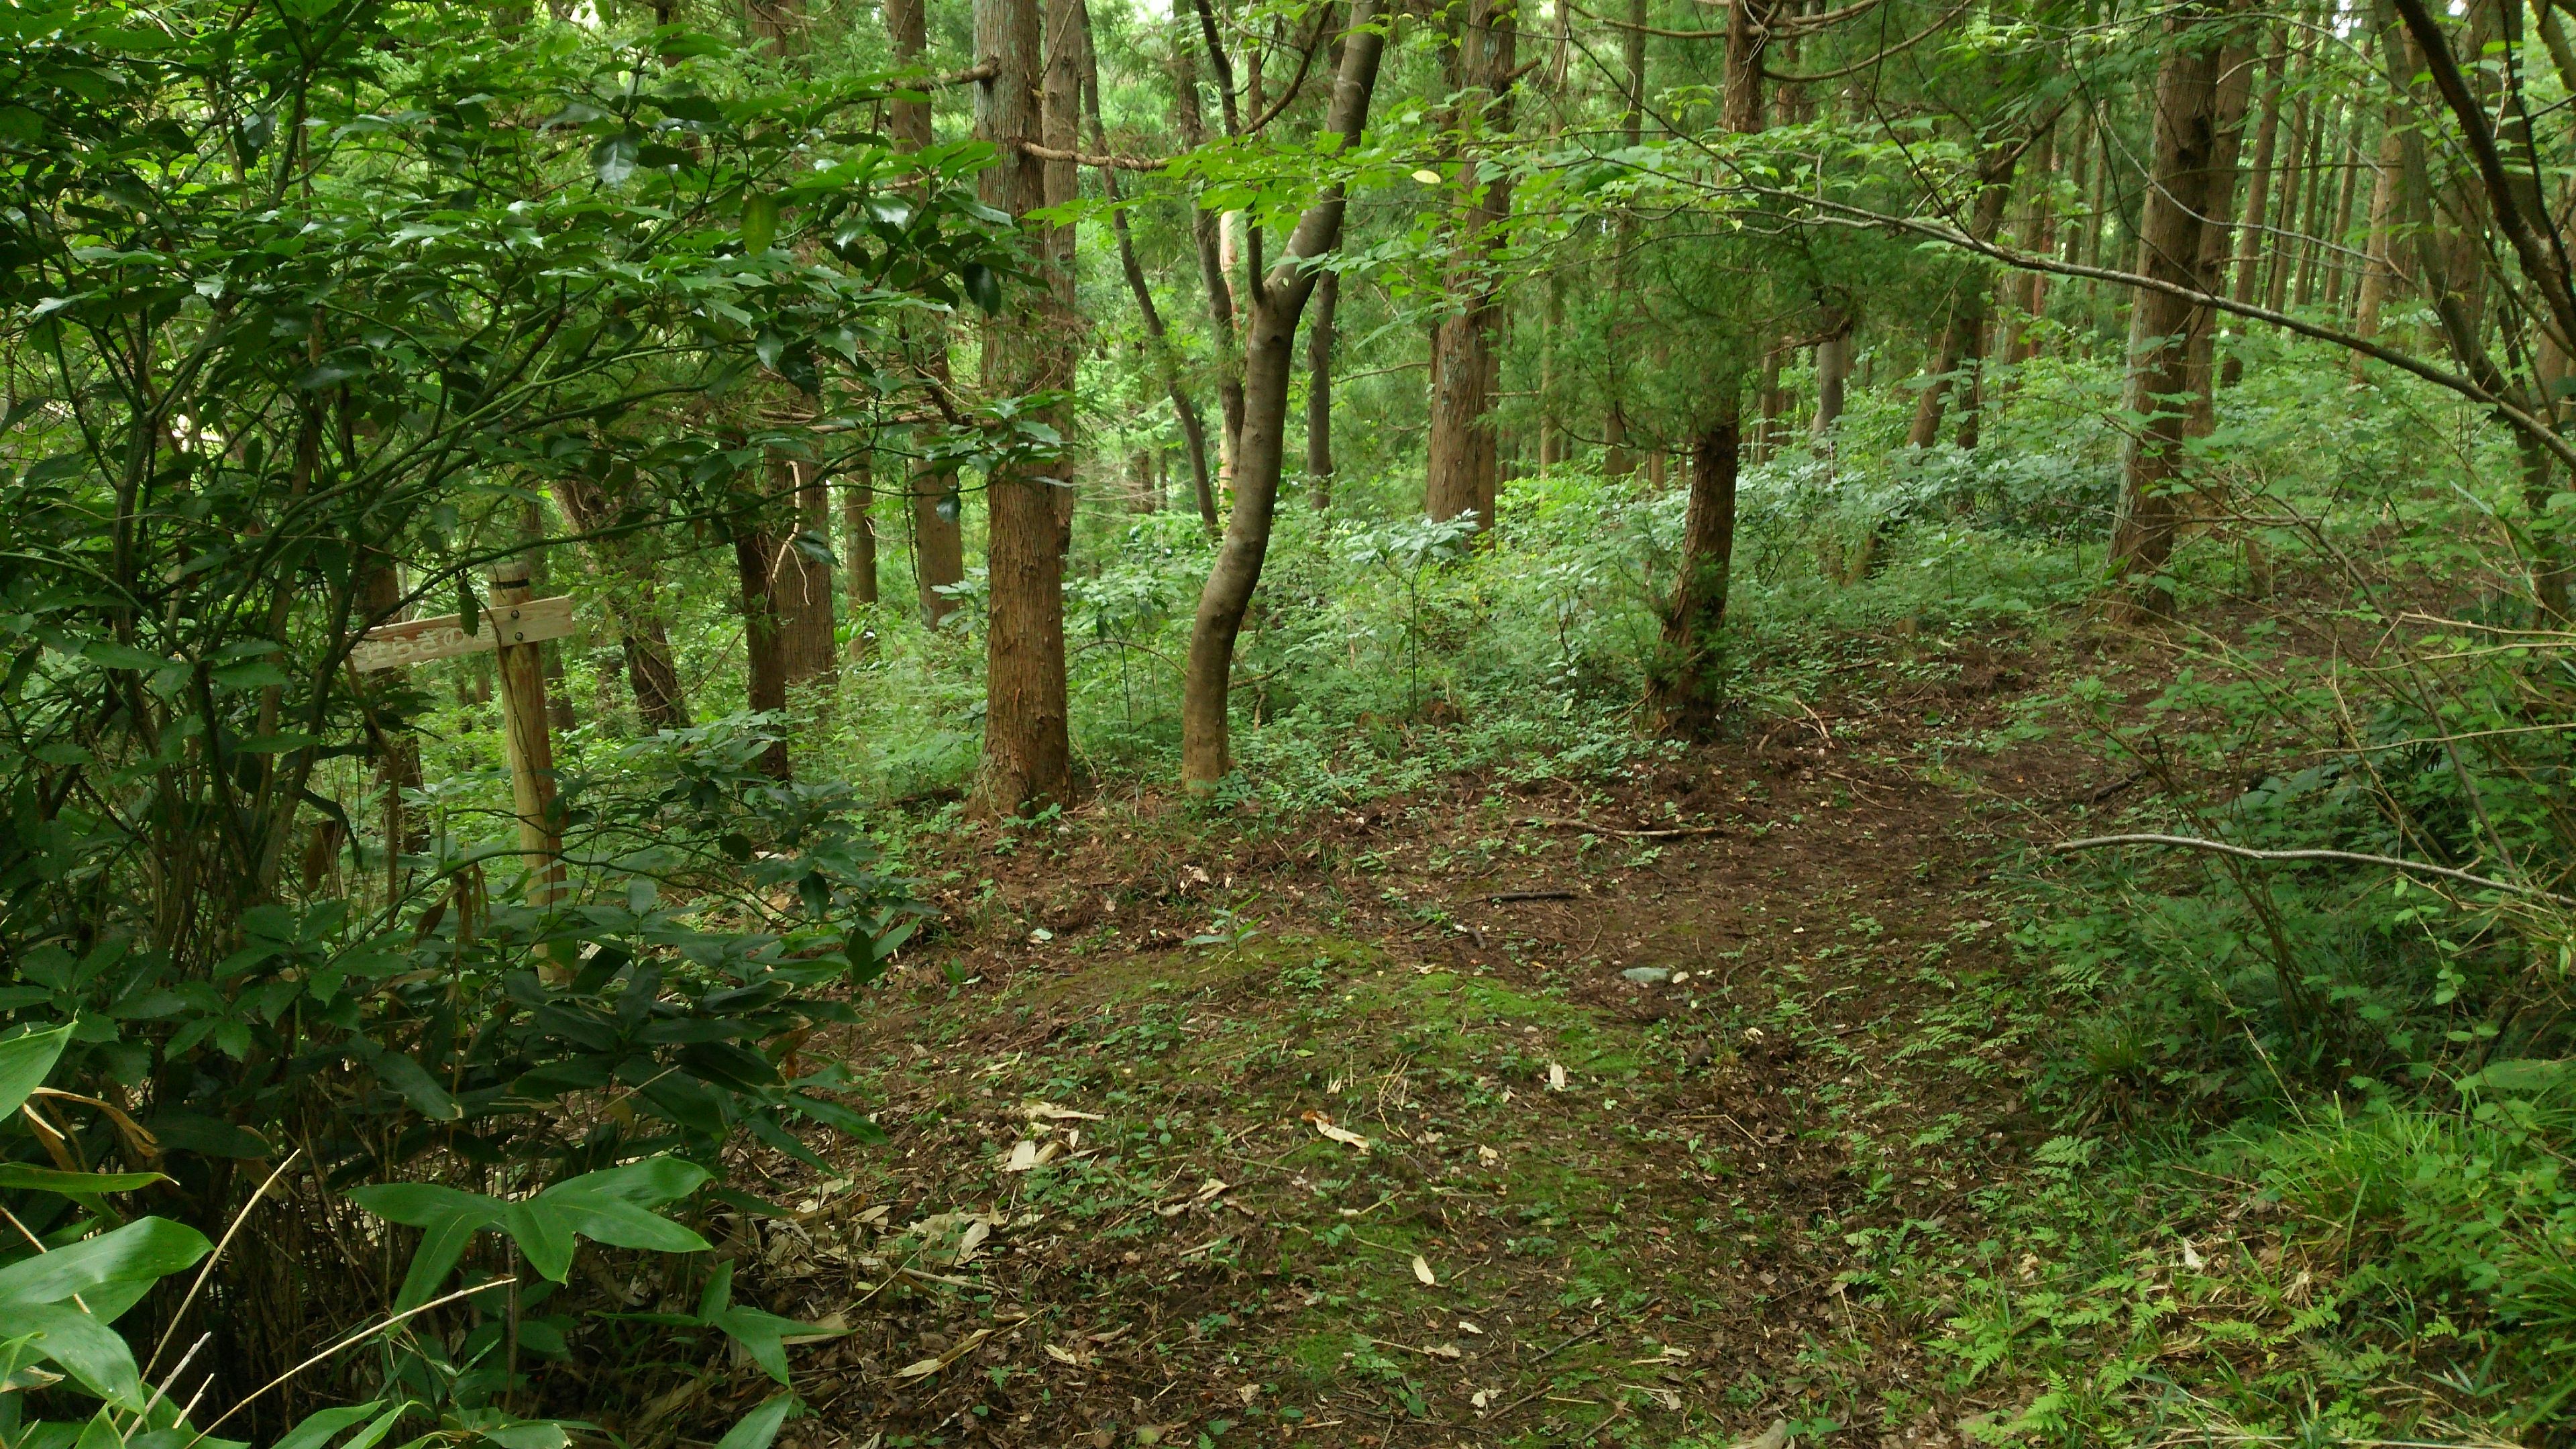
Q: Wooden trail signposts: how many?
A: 1